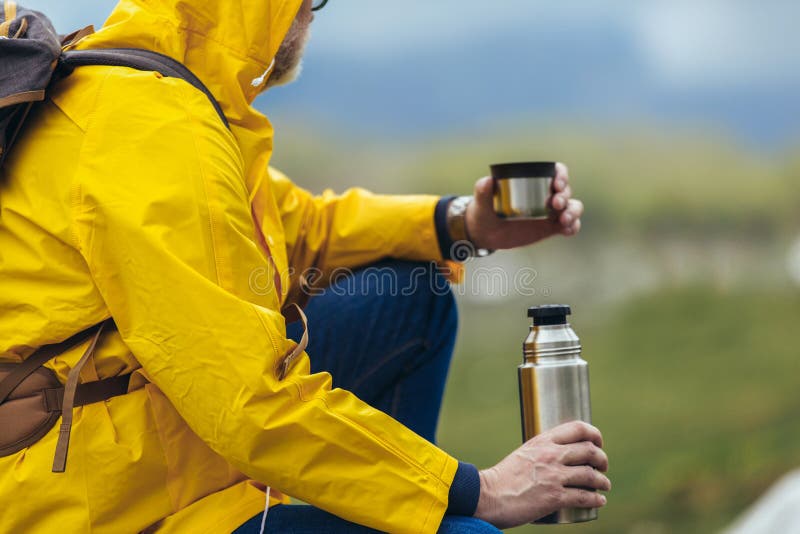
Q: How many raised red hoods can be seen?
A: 0